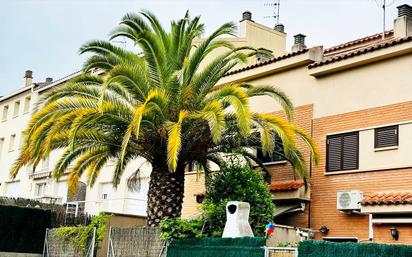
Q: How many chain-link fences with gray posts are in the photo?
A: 2